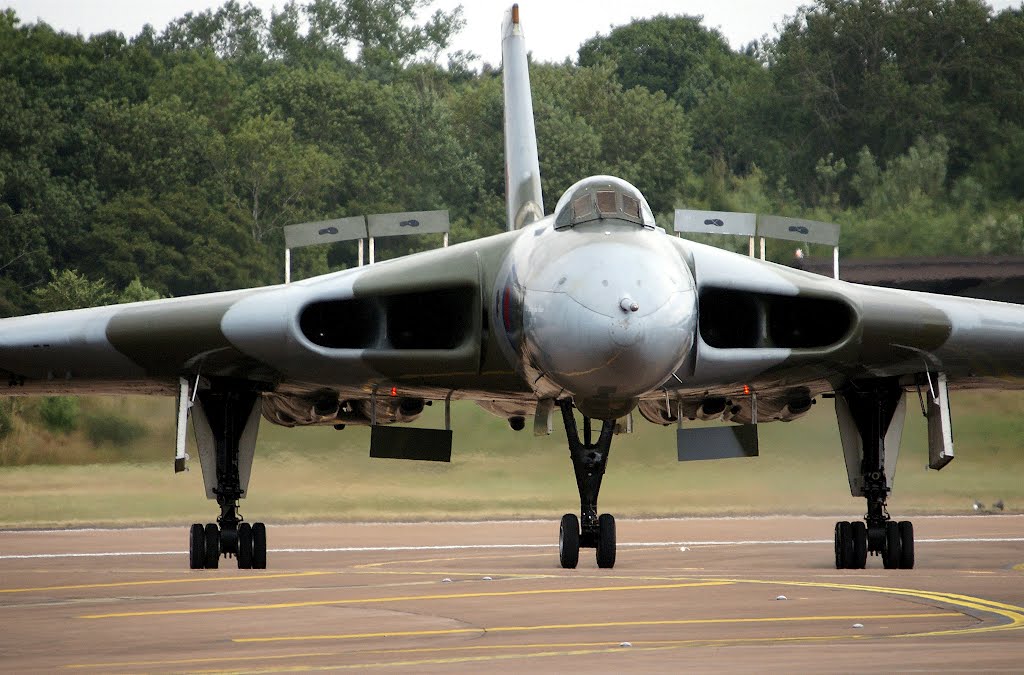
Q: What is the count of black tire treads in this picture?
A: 10